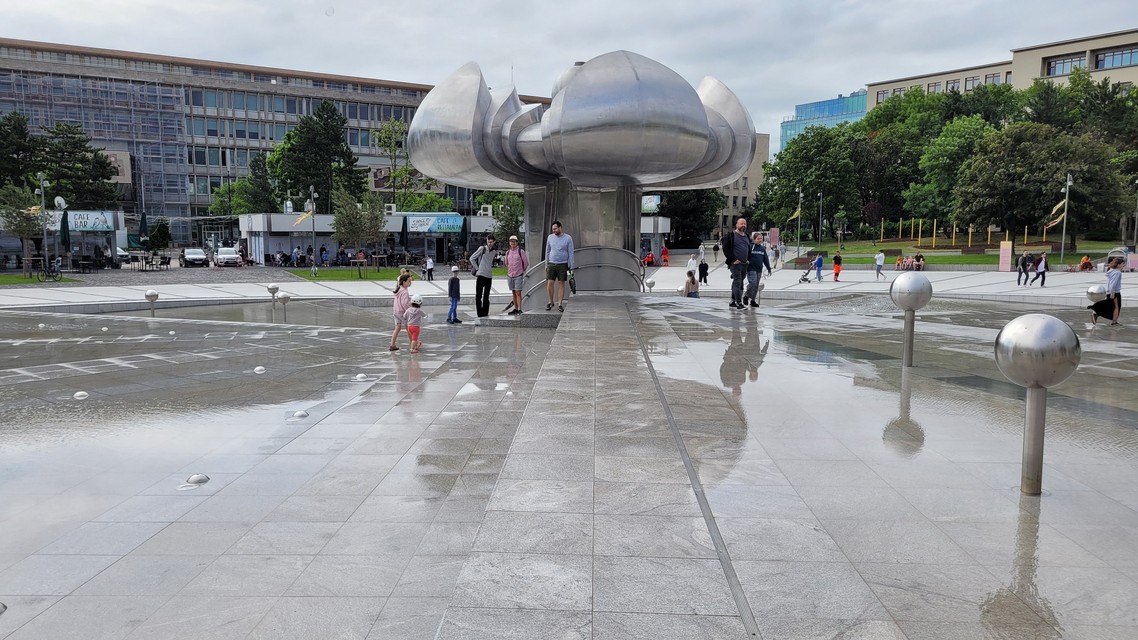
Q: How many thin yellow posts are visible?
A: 11